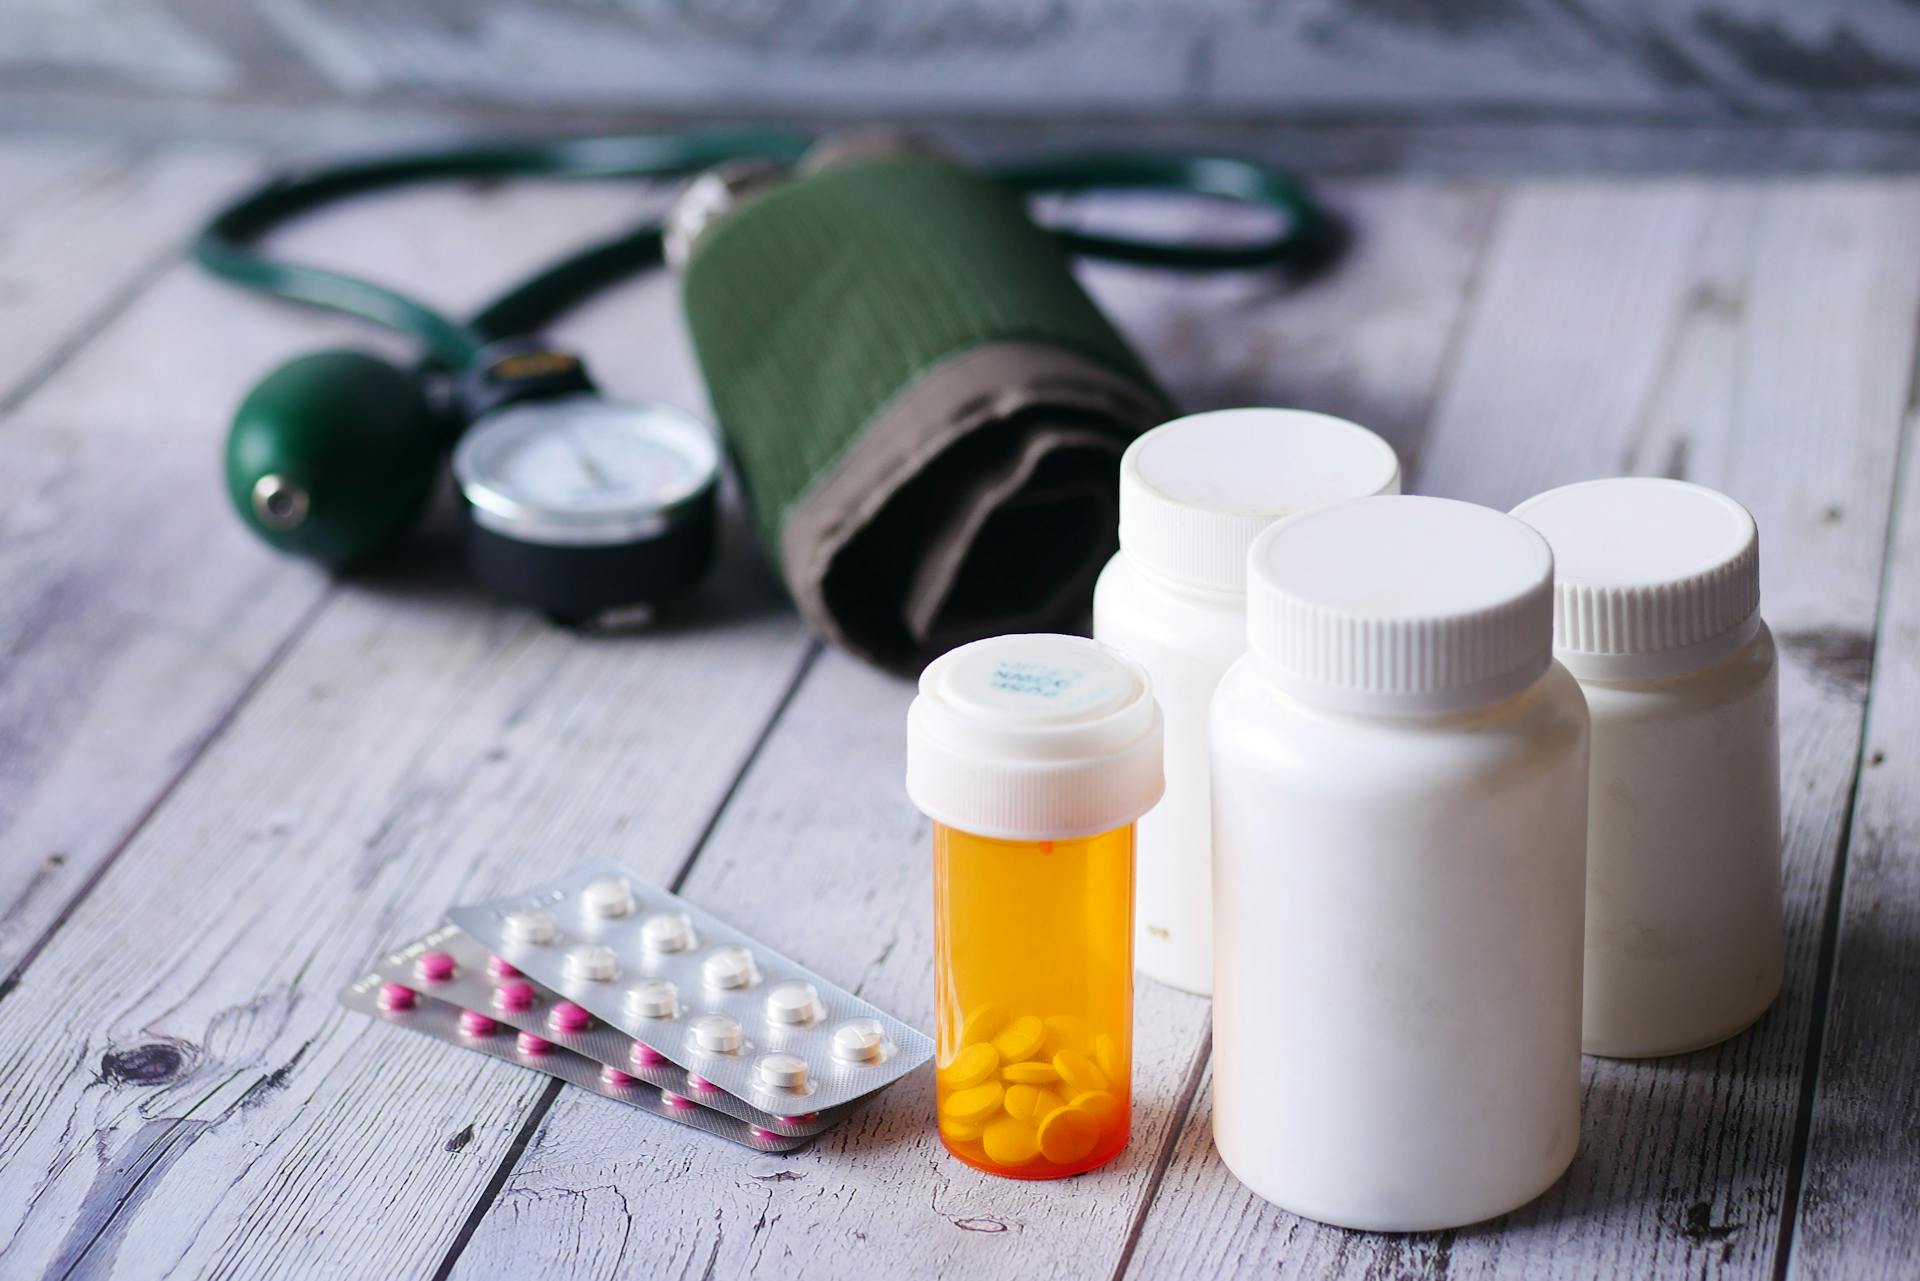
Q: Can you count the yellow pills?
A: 13